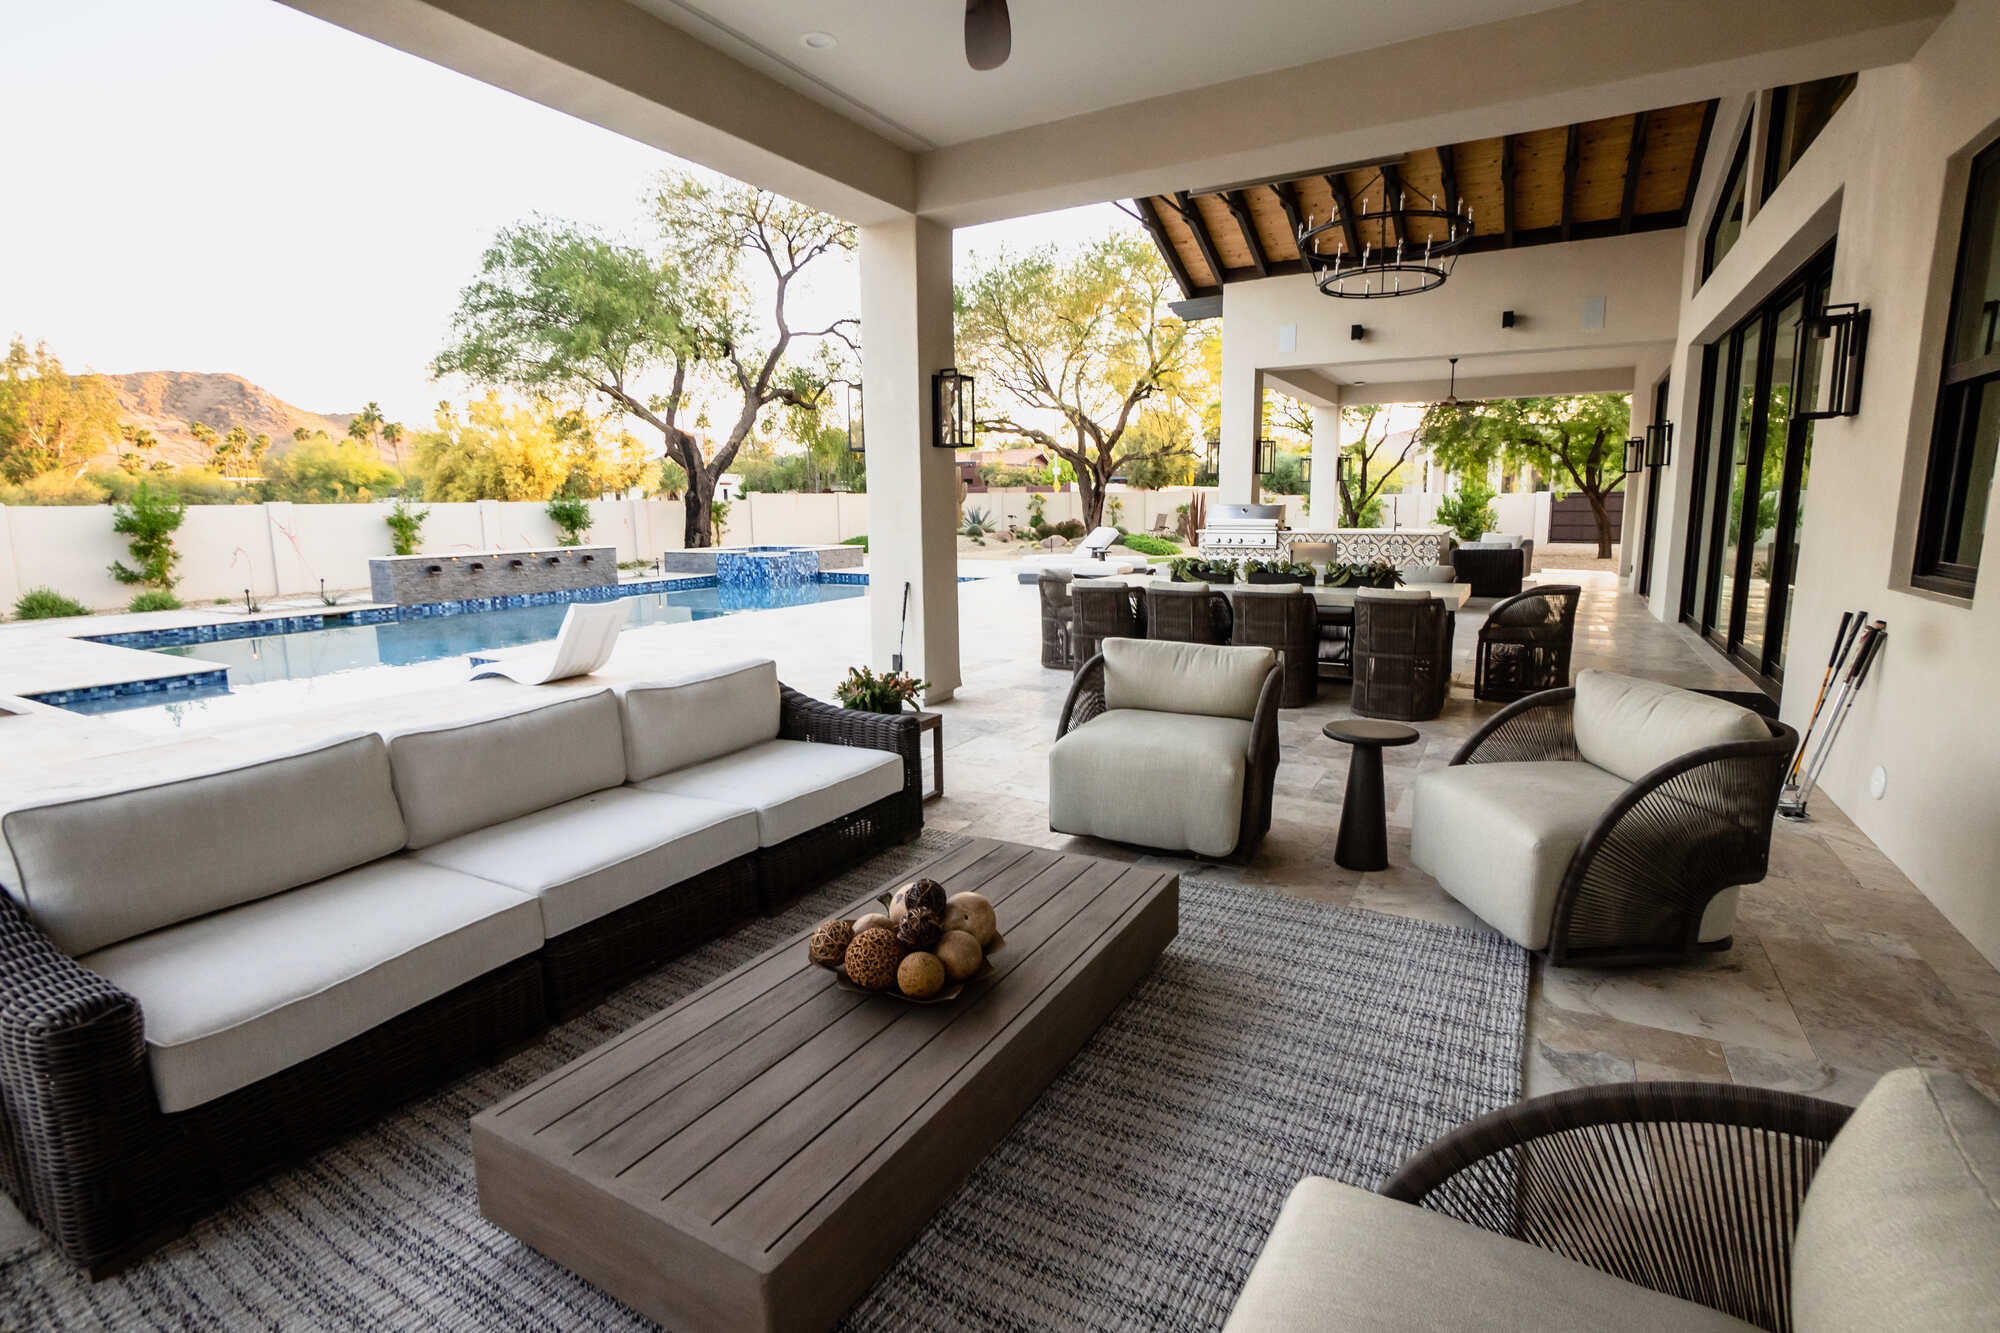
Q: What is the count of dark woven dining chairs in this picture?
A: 6